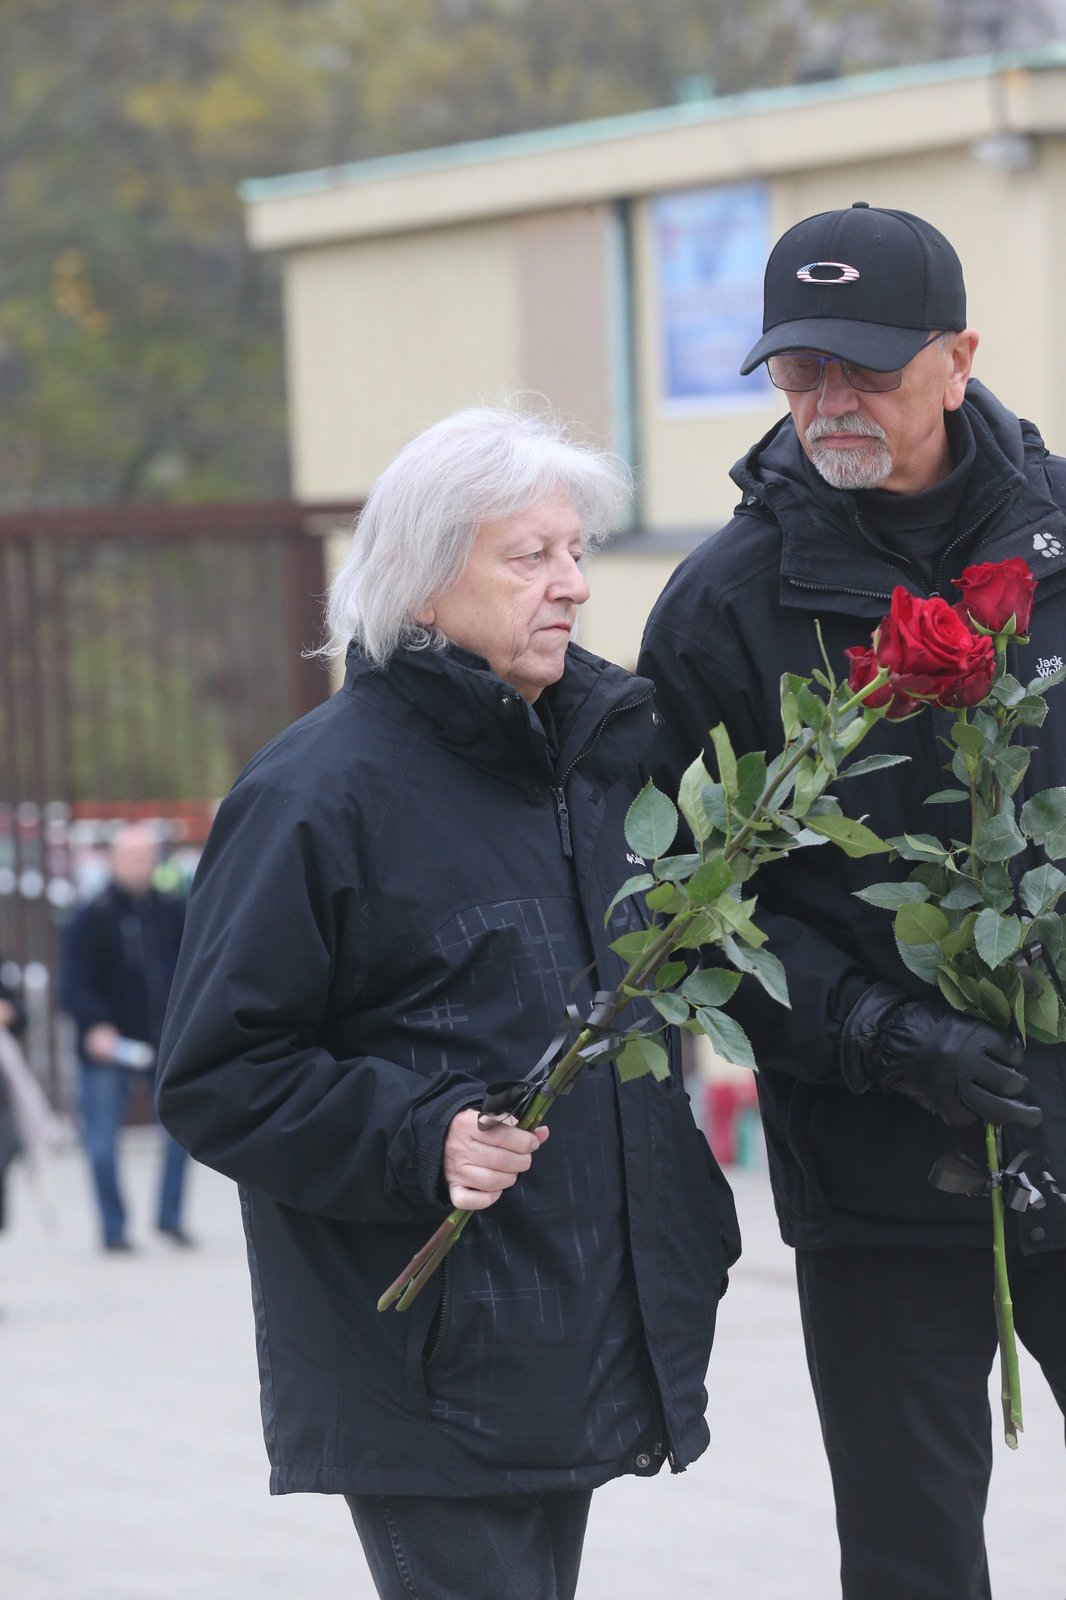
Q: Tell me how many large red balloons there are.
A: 0